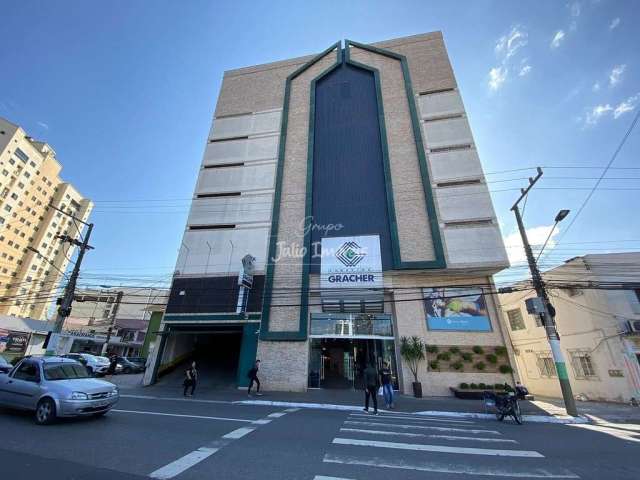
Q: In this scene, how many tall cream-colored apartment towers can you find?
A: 1